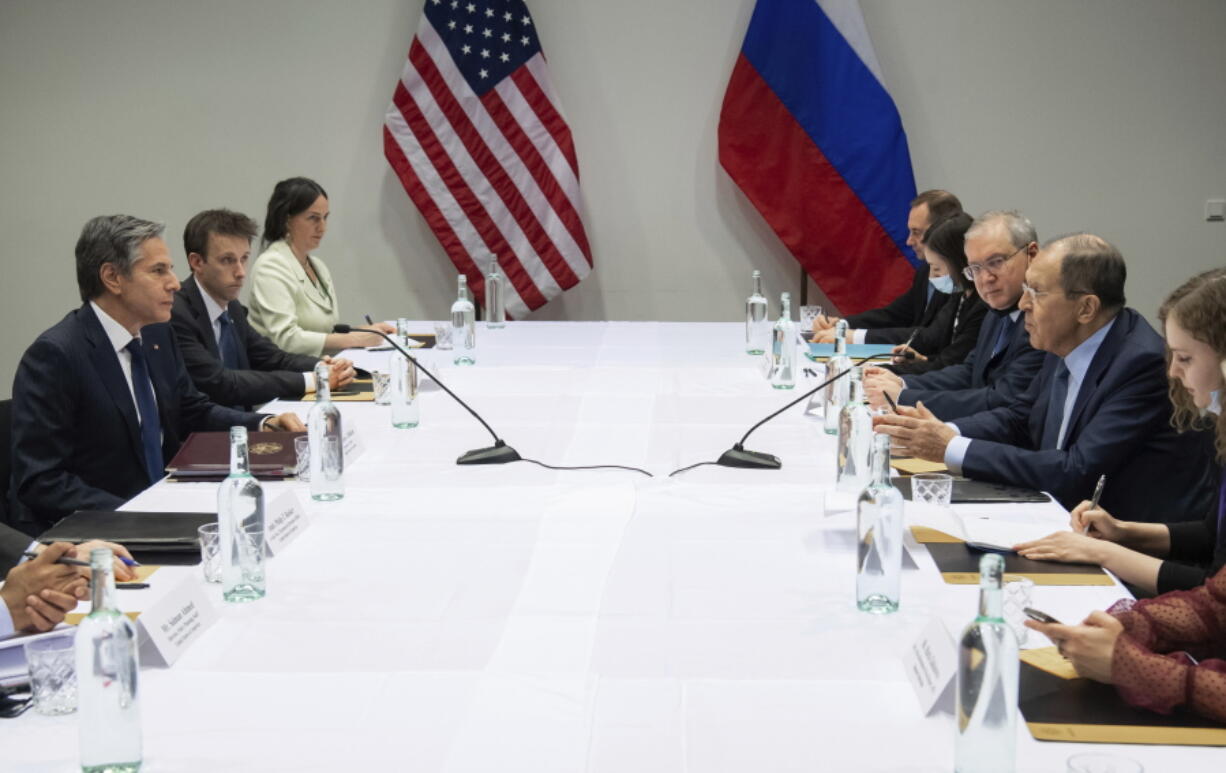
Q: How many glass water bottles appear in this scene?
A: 12